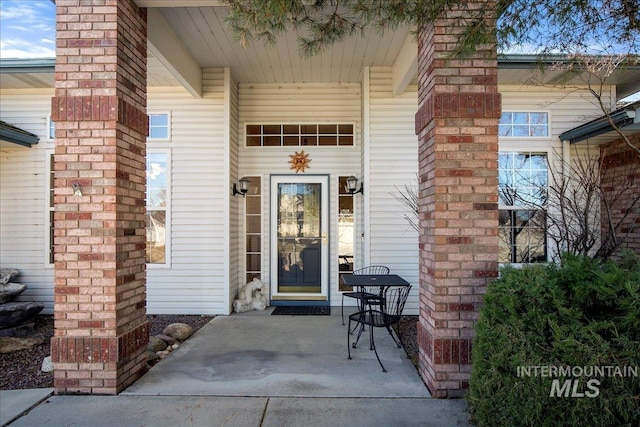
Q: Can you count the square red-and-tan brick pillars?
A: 2